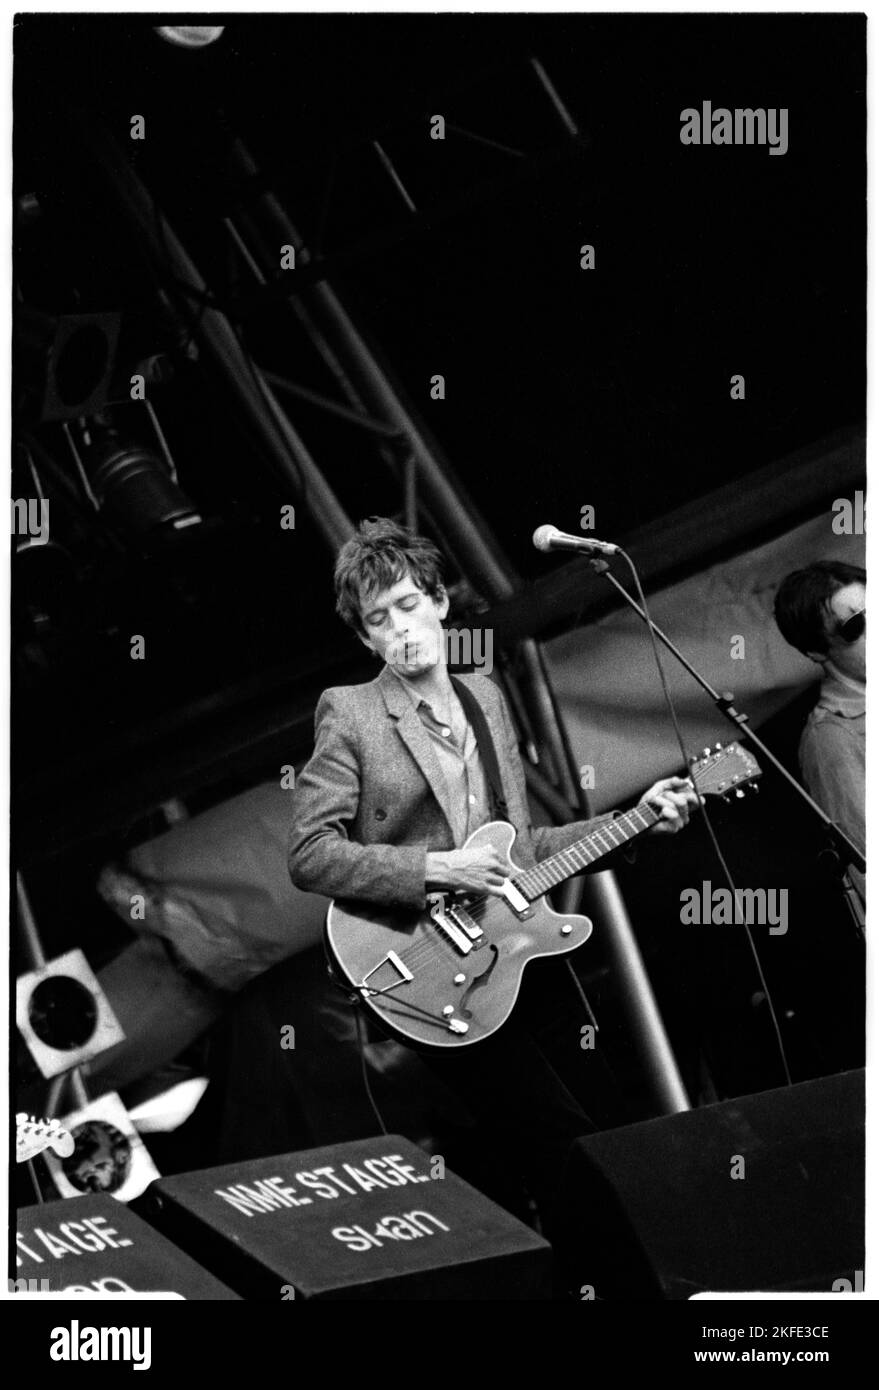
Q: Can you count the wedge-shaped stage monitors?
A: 3